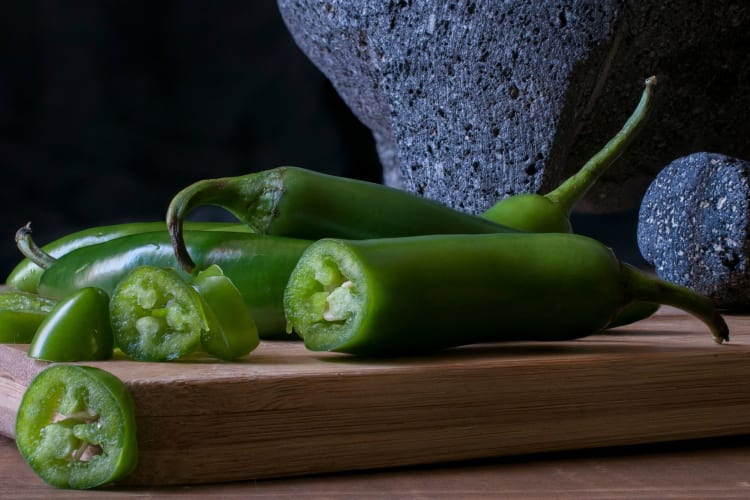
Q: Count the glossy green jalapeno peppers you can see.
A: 5